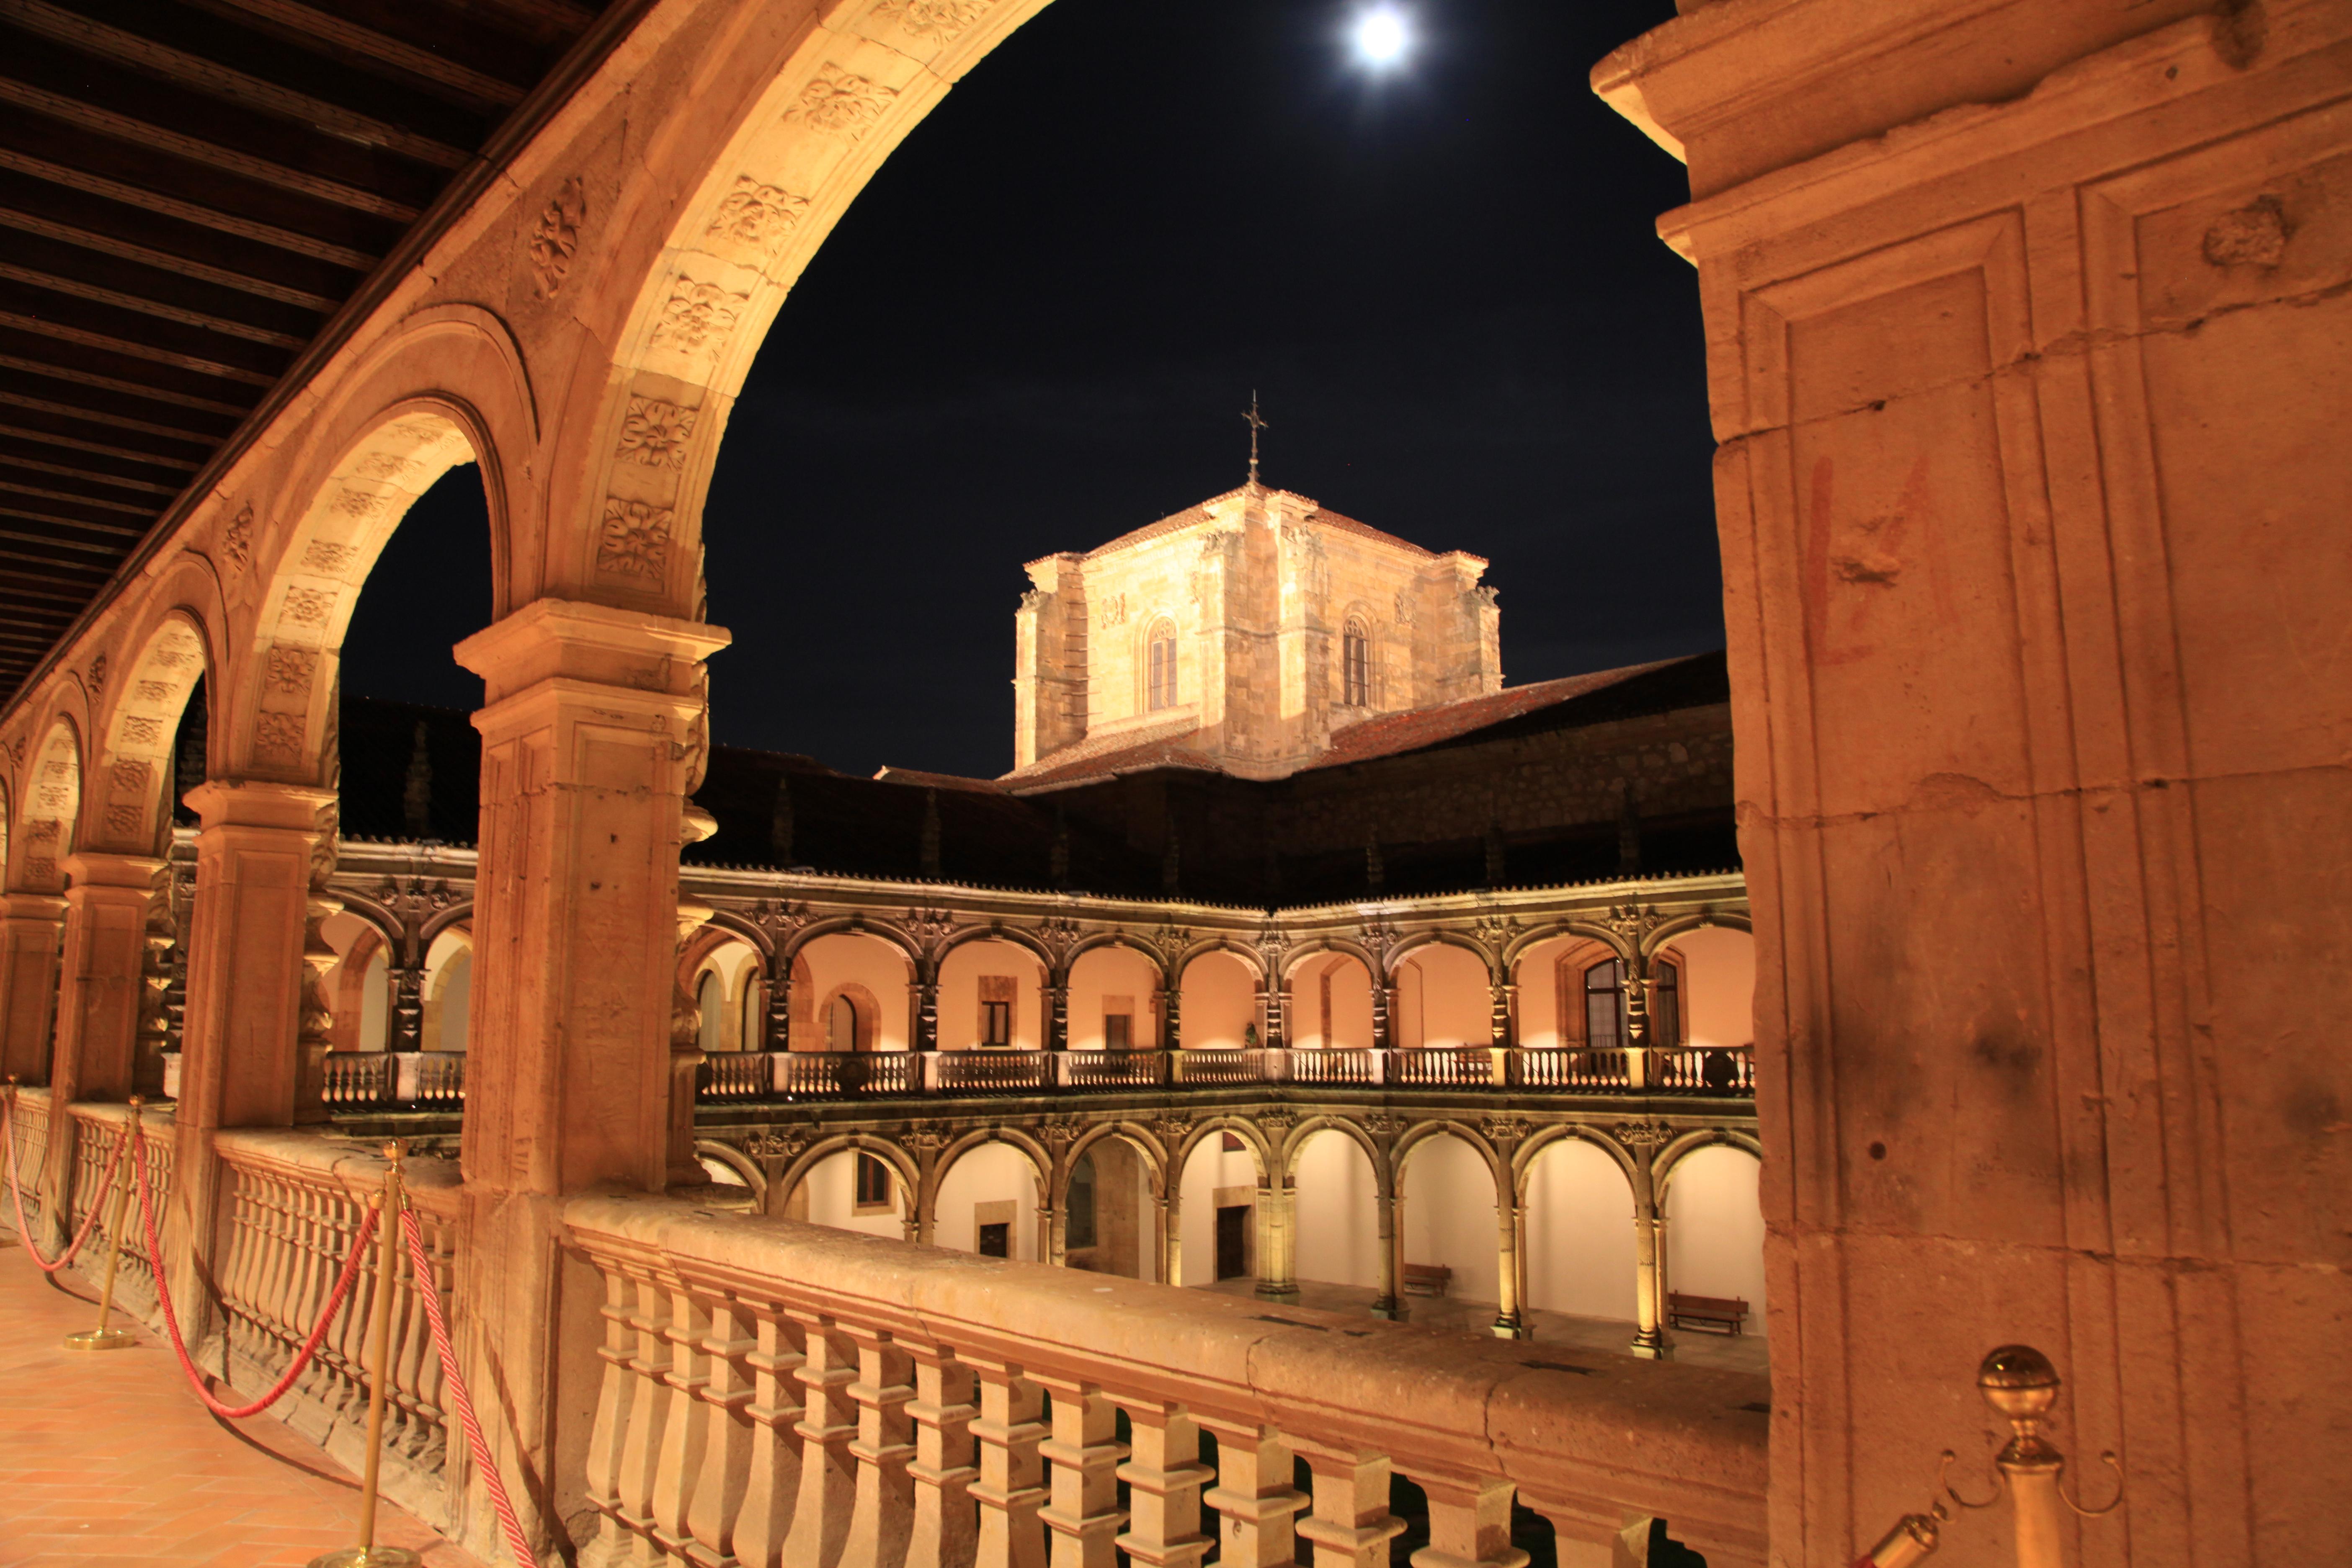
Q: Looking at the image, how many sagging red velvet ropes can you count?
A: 3